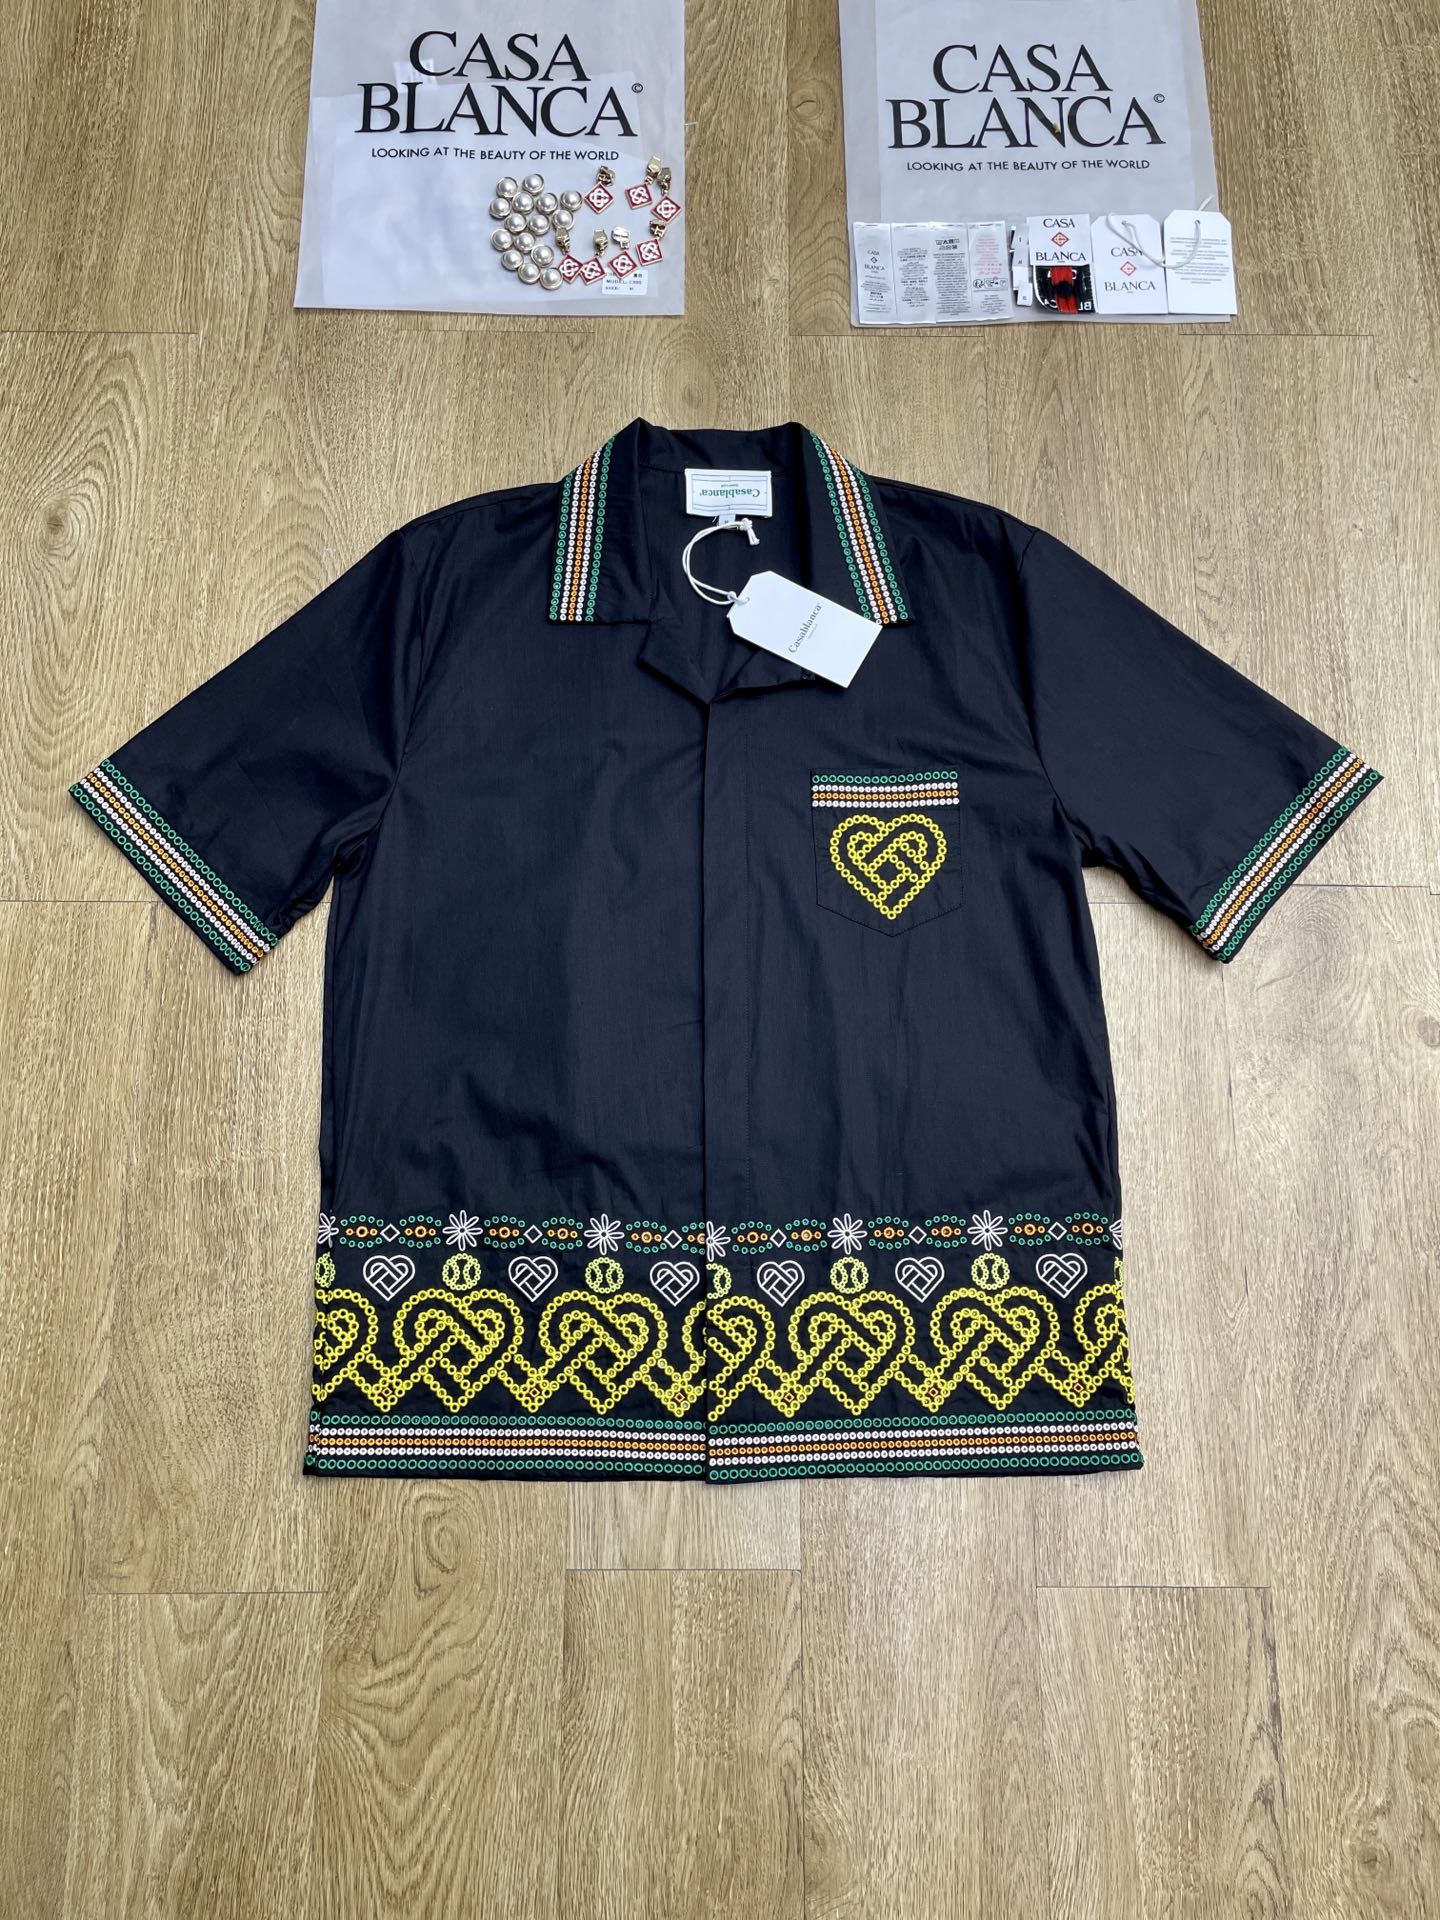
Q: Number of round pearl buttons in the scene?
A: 15